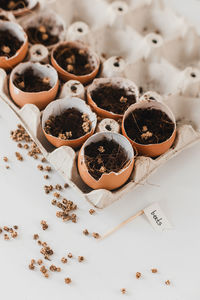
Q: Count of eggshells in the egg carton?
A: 9